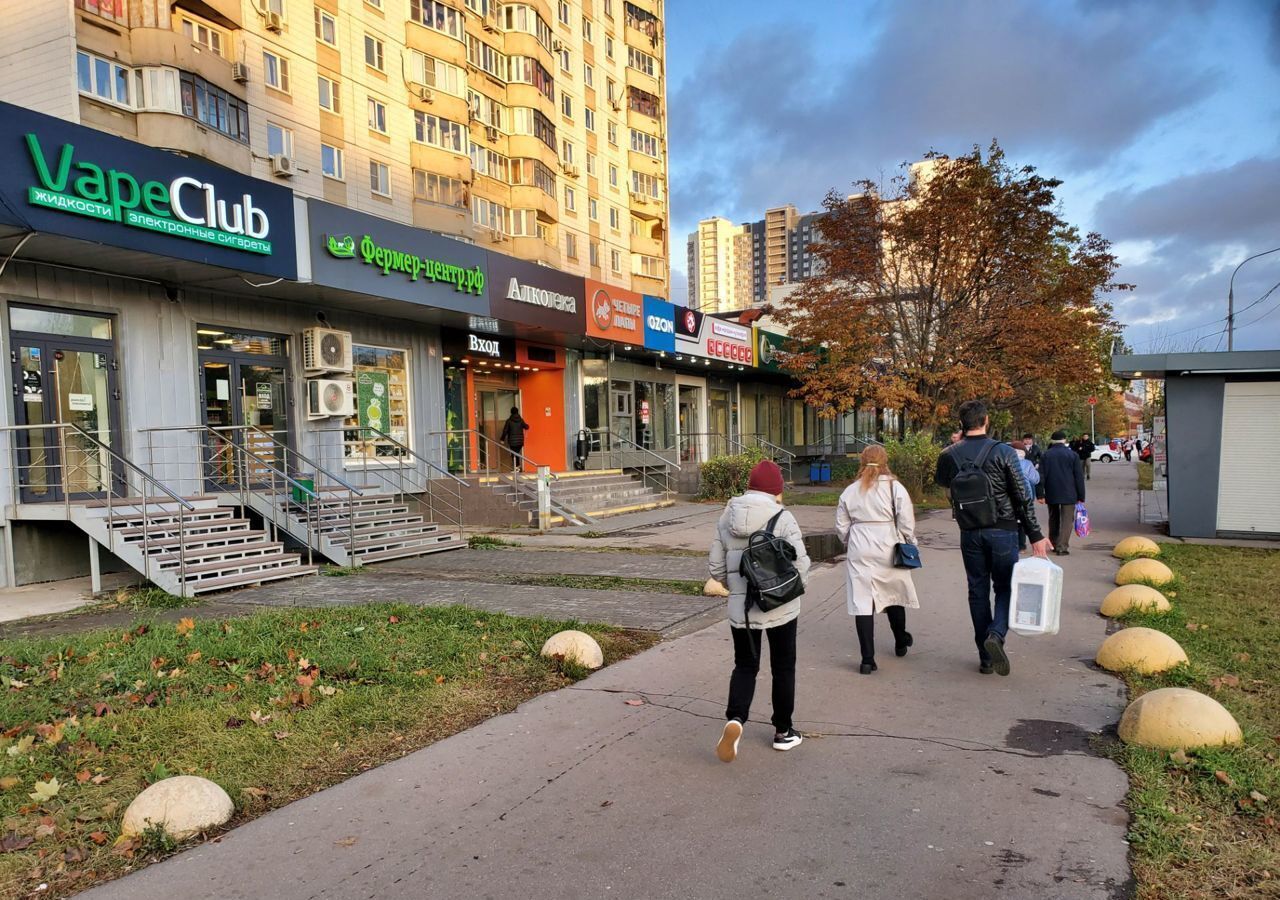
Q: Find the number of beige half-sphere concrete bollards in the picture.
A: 8